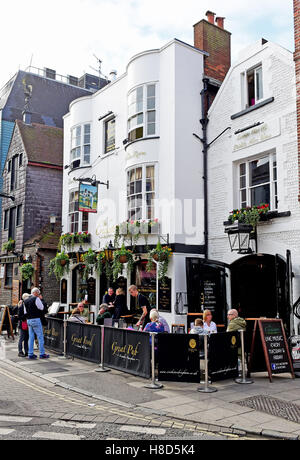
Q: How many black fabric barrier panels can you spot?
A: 5